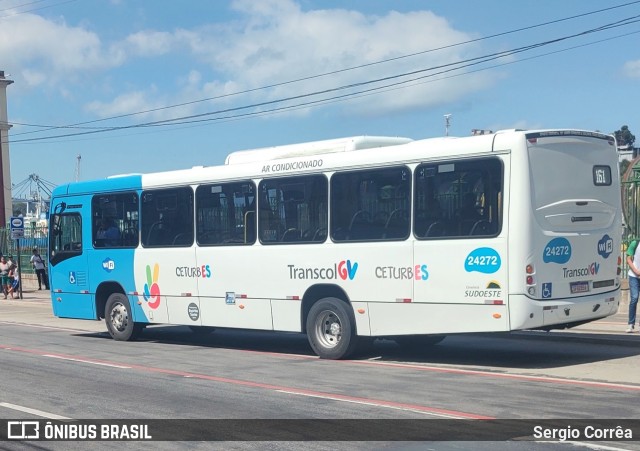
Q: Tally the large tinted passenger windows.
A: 6